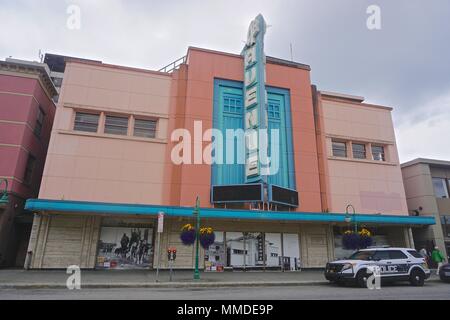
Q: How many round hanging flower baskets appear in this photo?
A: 4